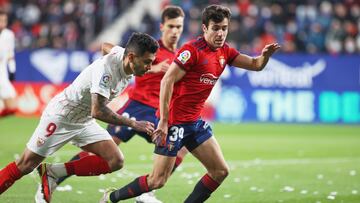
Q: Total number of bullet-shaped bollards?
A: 0